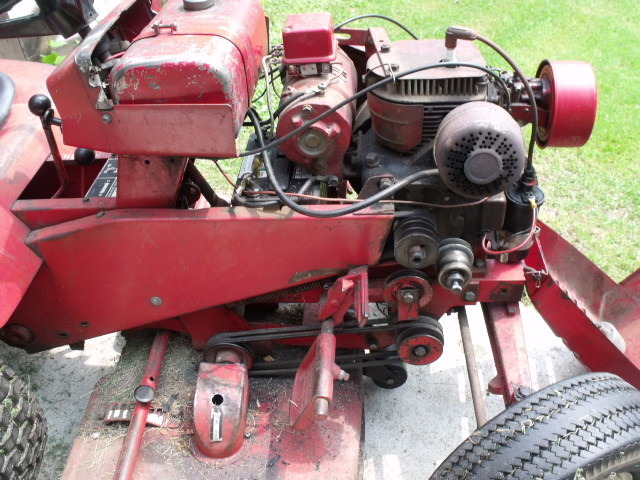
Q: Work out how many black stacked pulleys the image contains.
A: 2